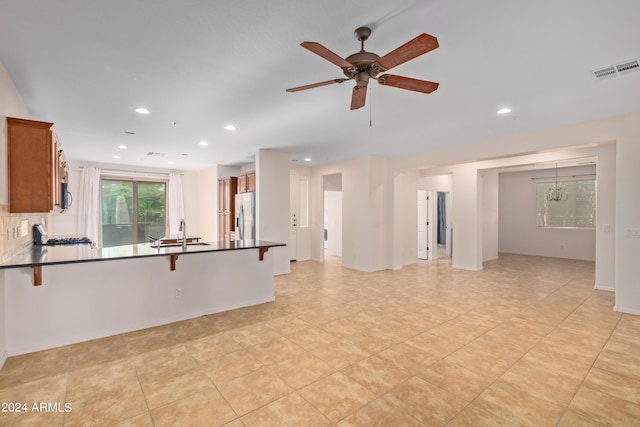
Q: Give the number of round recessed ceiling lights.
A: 8